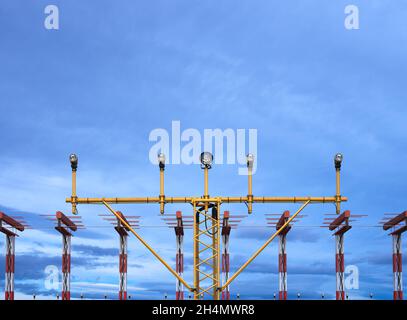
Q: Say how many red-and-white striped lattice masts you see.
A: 8